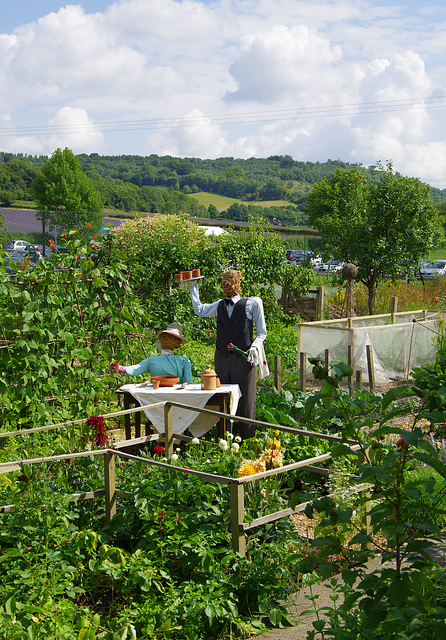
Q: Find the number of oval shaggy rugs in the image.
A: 0